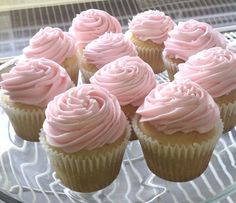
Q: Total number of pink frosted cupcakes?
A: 10